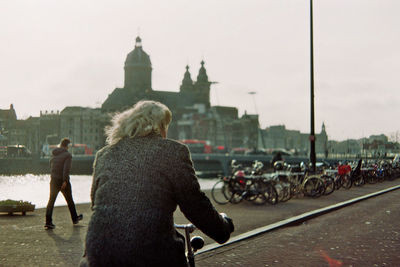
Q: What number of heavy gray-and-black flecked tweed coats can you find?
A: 1